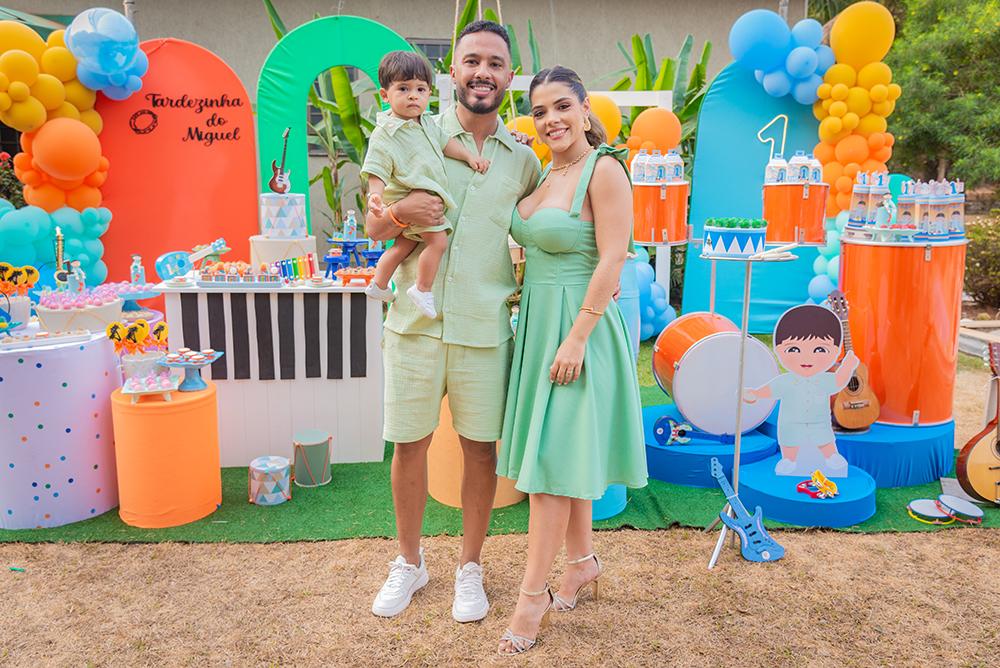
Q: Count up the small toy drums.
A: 2